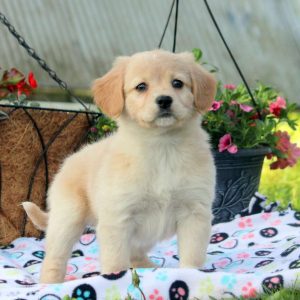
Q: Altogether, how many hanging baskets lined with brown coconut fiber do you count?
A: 1